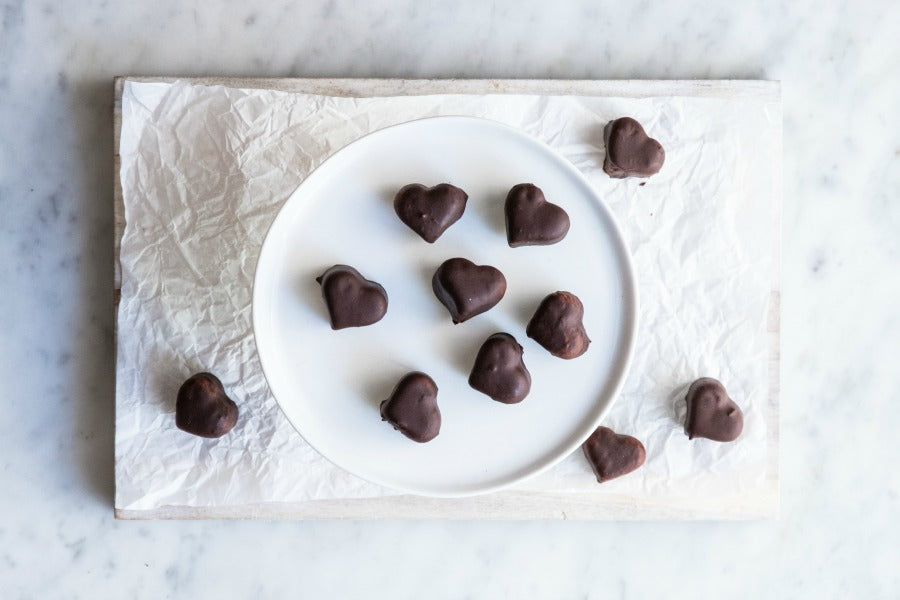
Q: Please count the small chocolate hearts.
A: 11